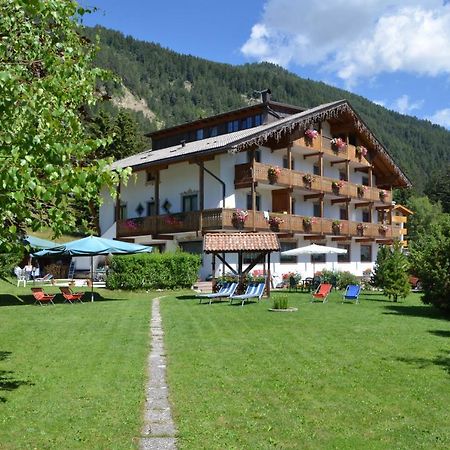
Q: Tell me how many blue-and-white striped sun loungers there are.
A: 2